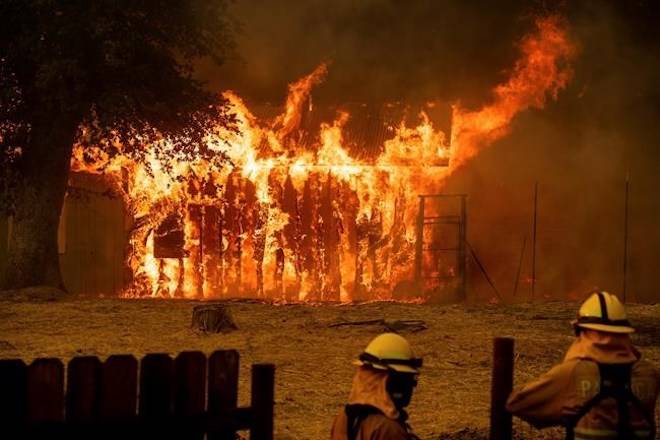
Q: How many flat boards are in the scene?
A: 7